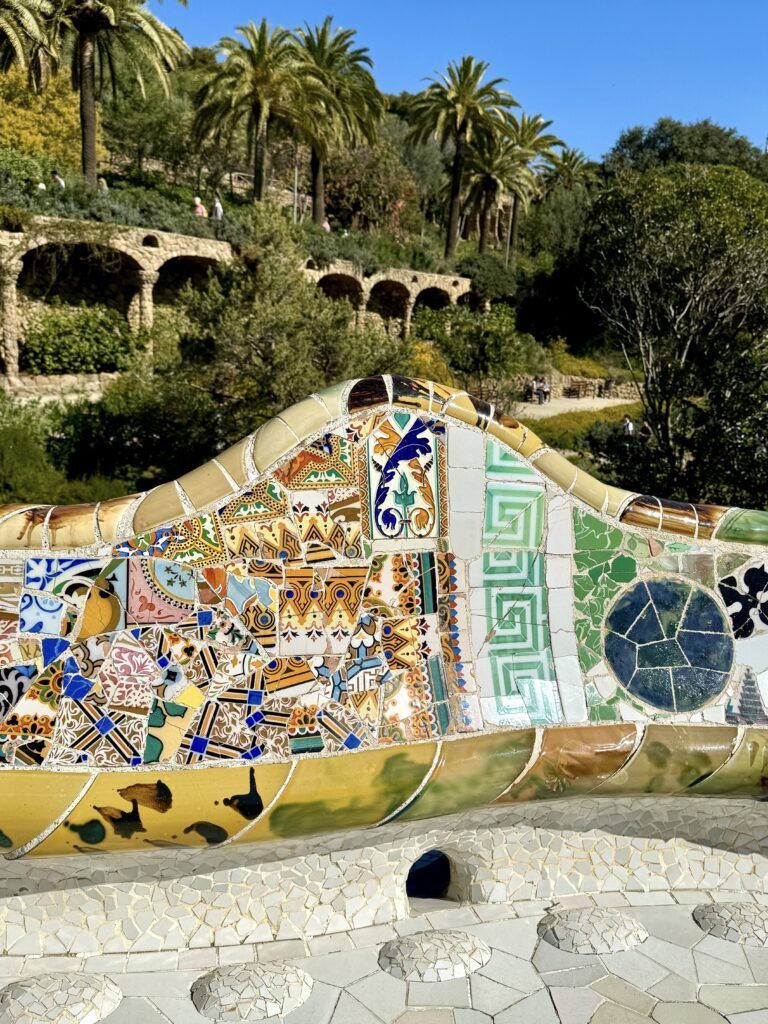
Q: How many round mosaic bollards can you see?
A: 5